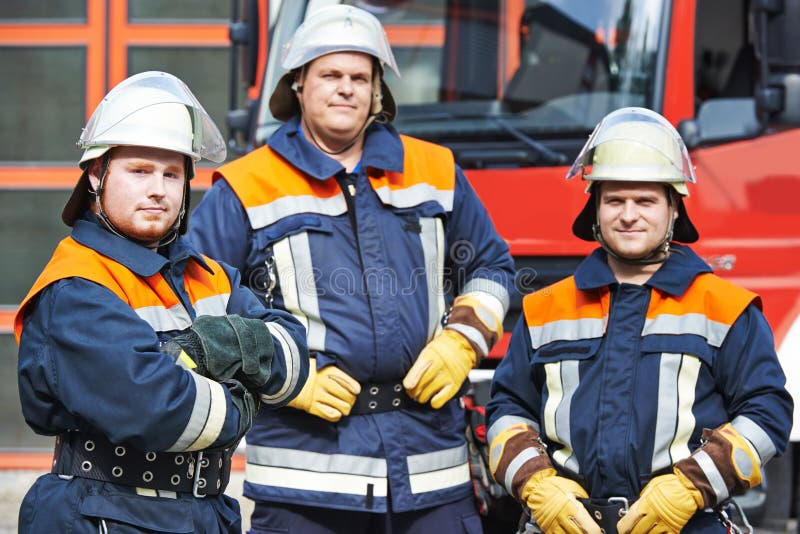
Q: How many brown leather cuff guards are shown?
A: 3